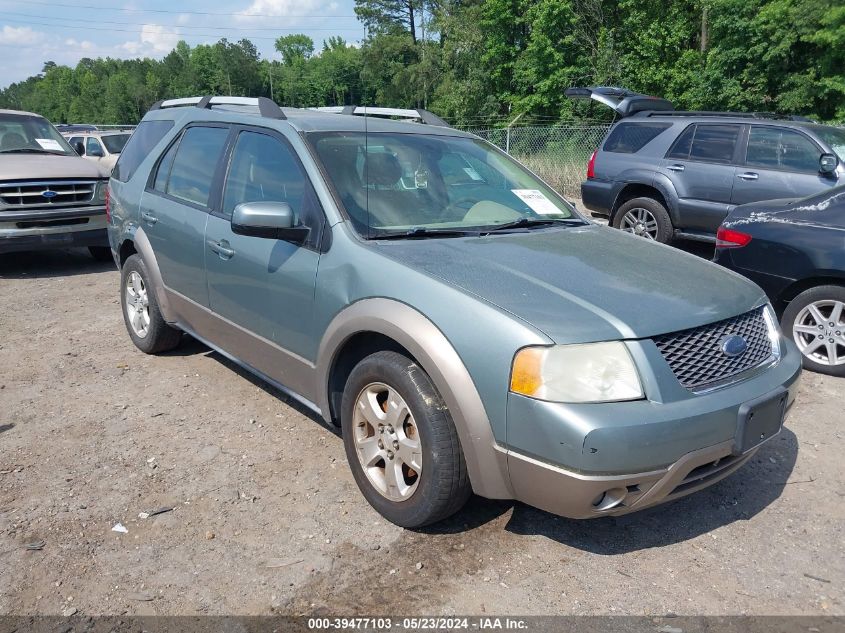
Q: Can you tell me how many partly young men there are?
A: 0